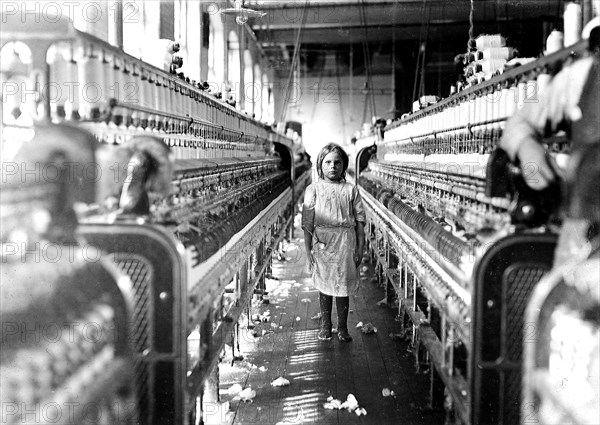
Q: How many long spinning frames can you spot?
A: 2